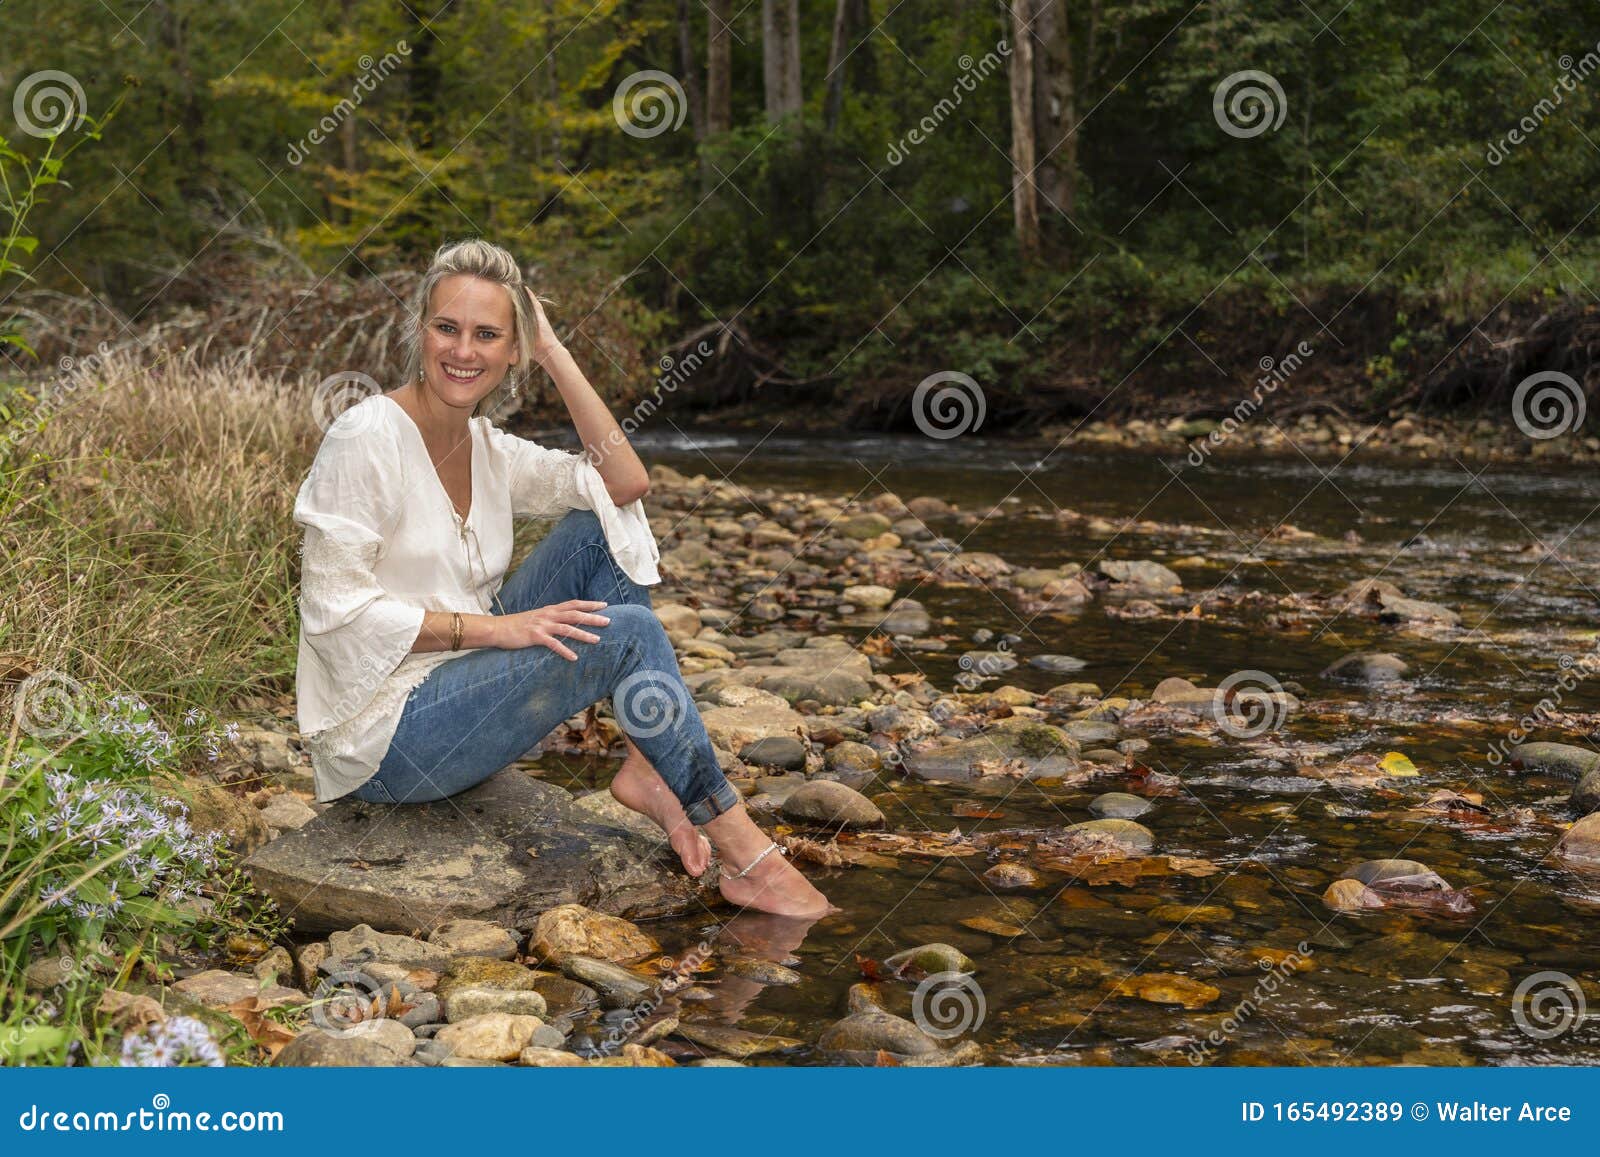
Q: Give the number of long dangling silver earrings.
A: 2